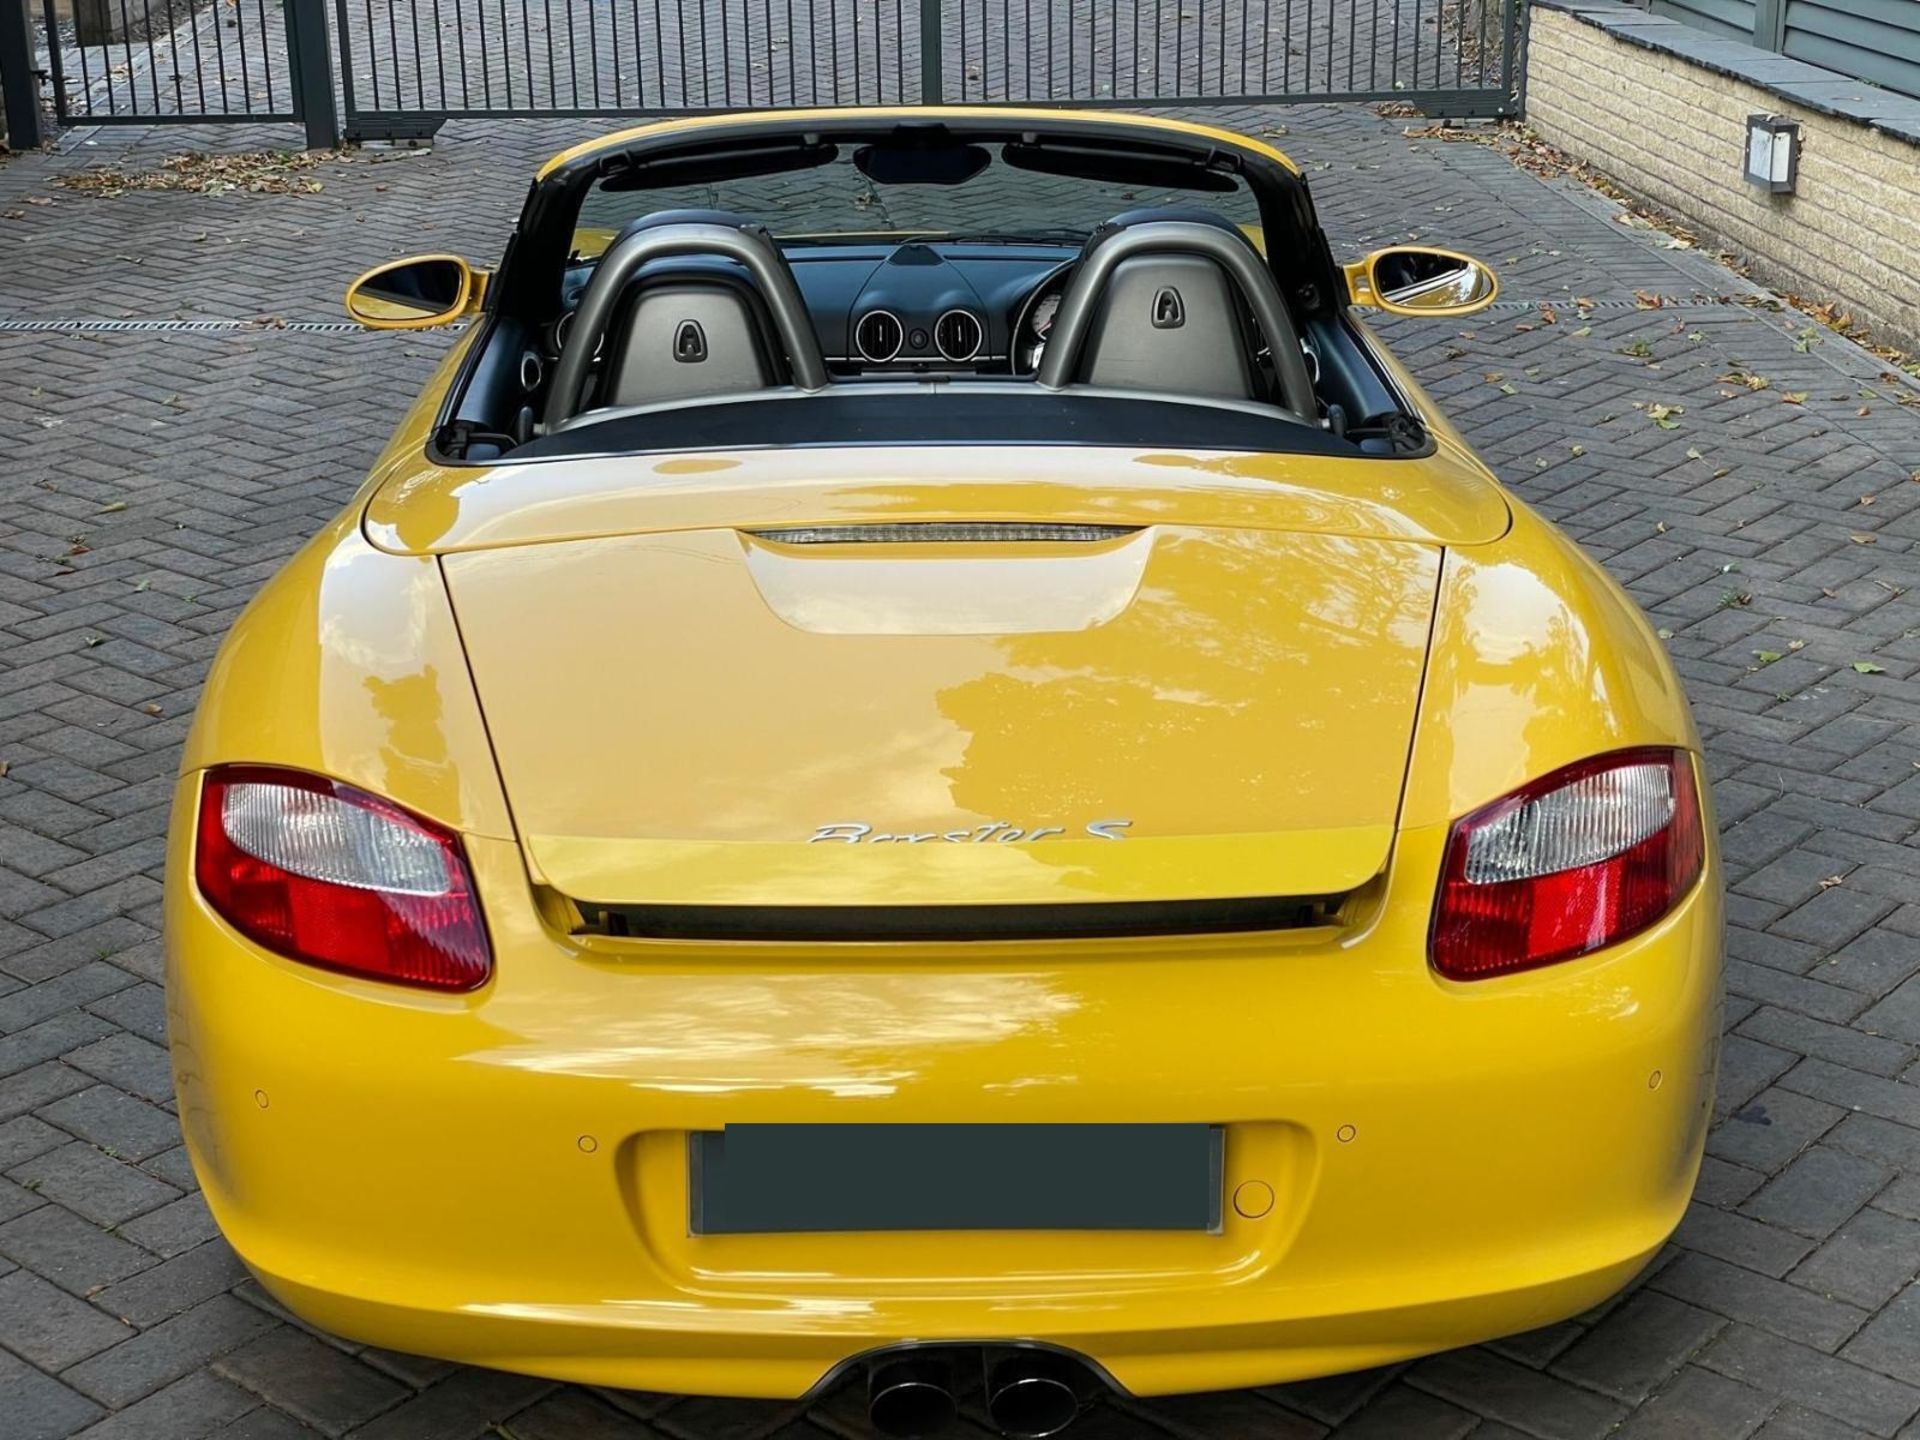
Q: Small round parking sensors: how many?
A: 4